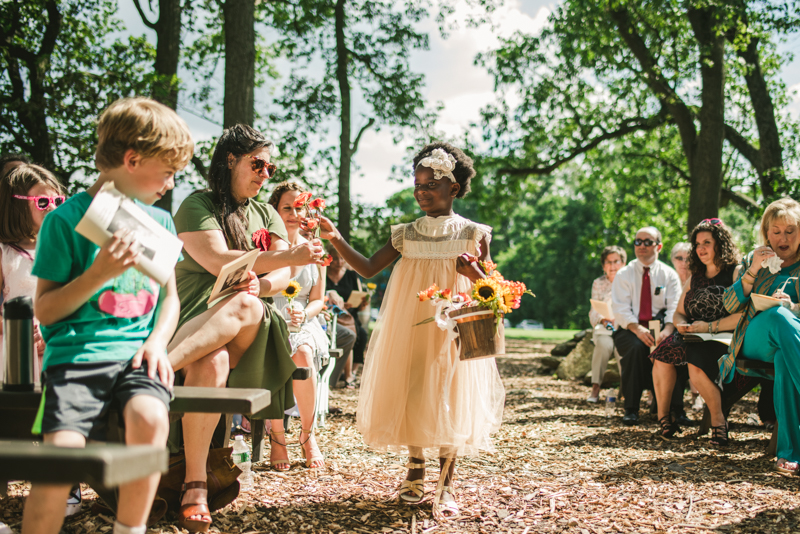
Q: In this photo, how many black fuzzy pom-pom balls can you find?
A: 0